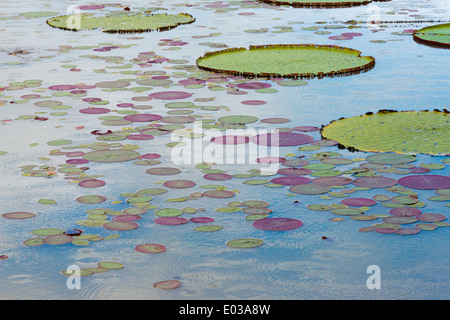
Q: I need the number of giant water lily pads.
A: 5